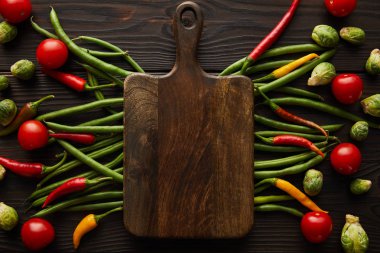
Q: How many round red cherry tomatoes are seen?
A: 8